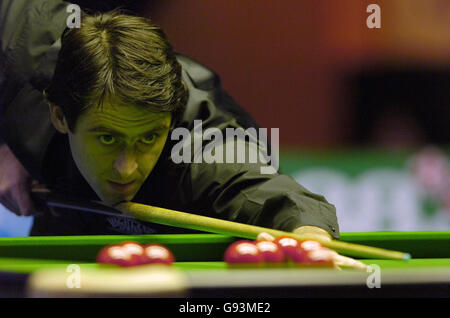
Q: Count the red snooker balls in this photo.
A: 8